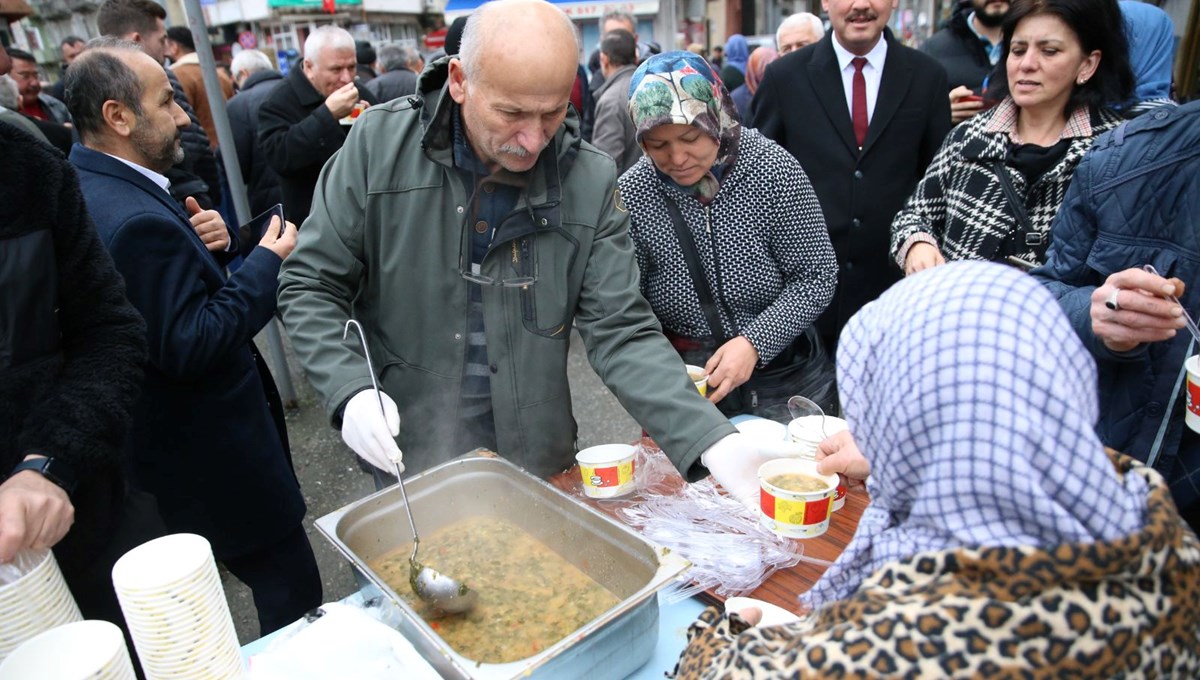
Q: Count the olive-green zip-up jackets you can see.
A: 1